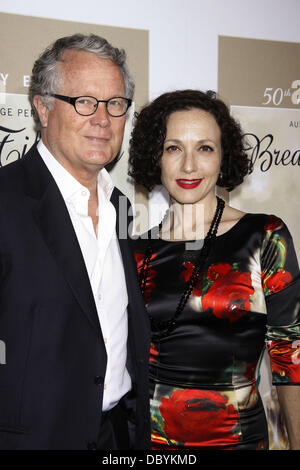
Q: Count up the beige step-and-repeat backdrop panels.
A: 2